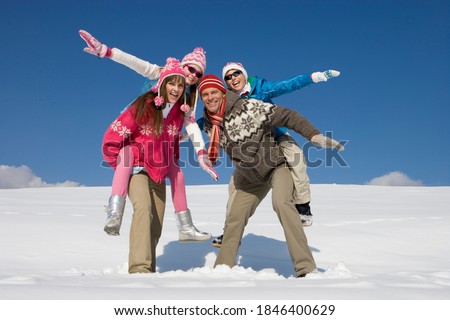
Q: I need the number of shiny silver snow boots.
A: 2